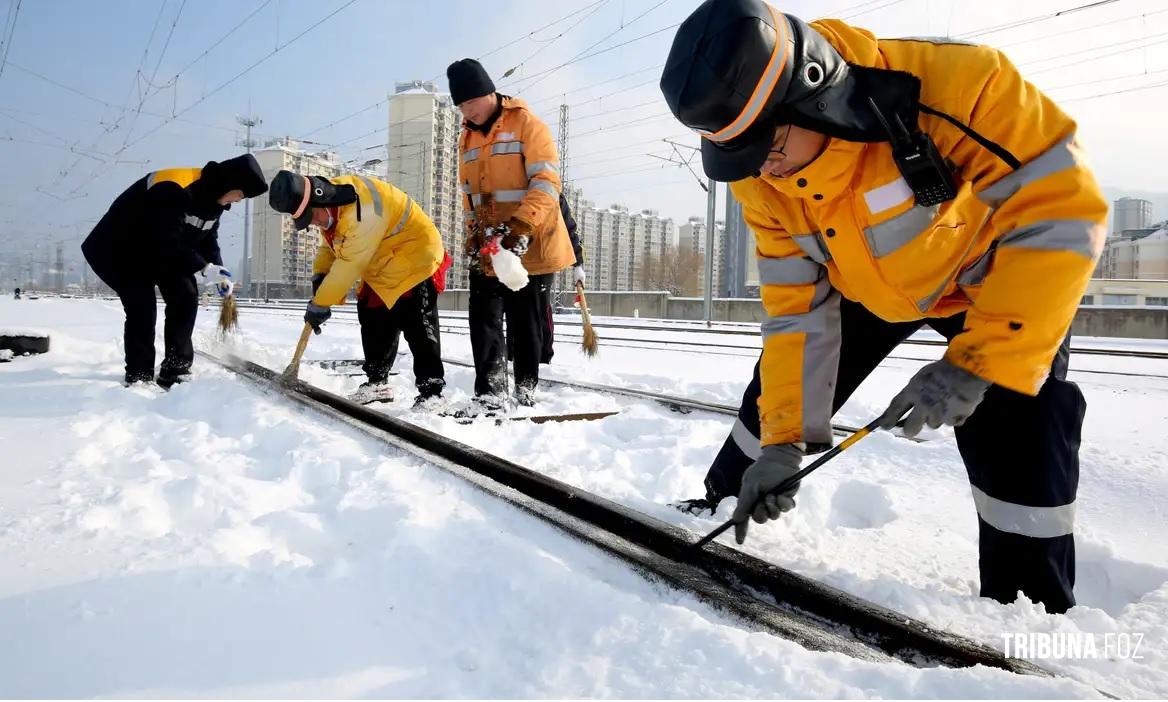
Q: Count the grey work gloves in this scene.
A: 2